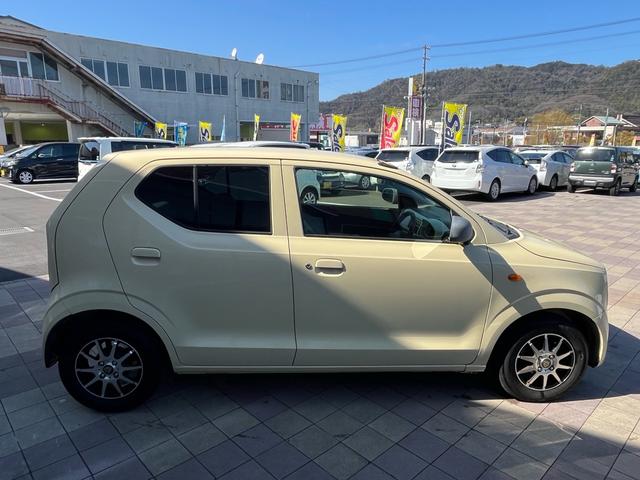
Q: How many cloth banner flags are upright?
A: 10